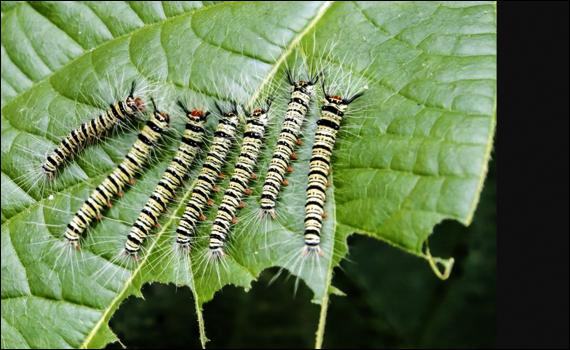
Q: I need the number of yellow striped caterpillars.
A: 7